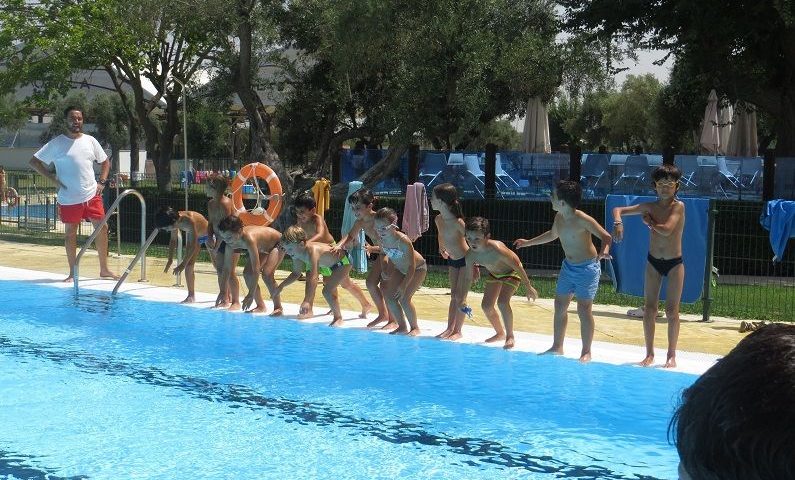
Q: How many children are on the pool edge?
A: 11